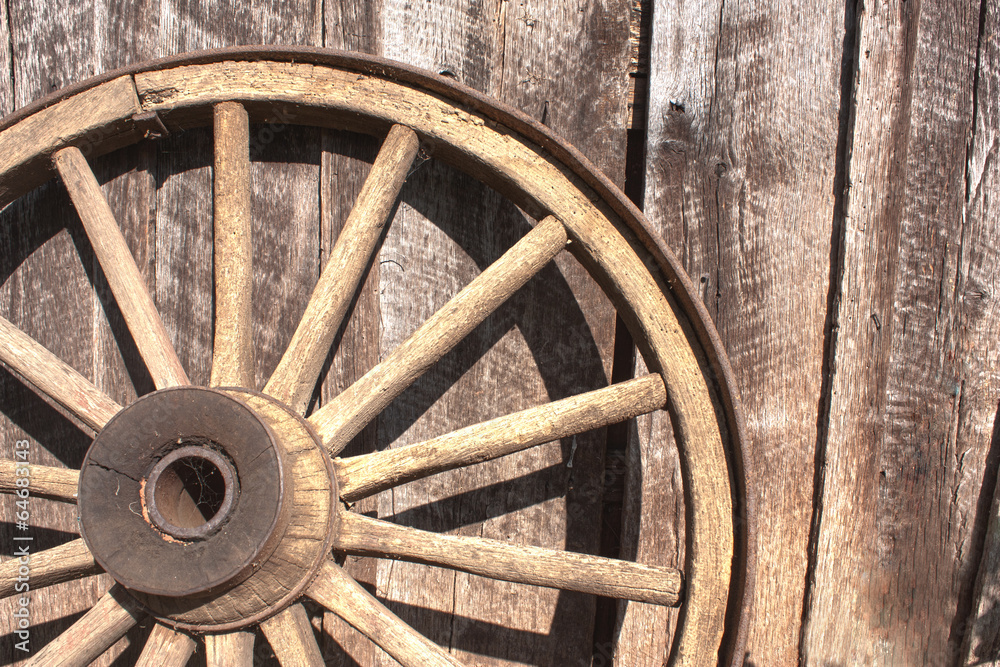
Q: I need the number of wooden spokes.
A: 14